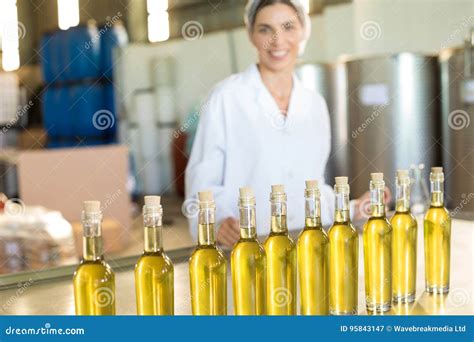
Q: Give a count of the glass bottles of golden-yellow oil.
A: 10